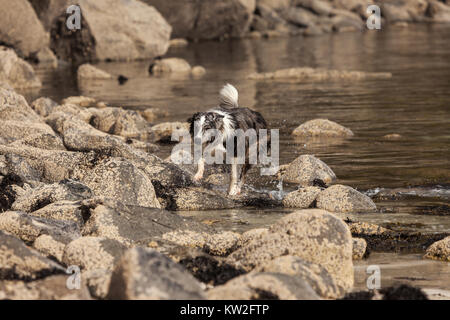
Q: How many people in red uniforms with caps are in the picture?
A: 0